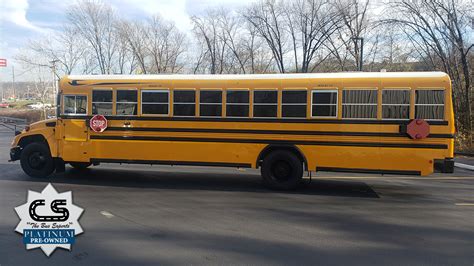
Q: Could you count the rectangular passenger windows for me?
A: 12